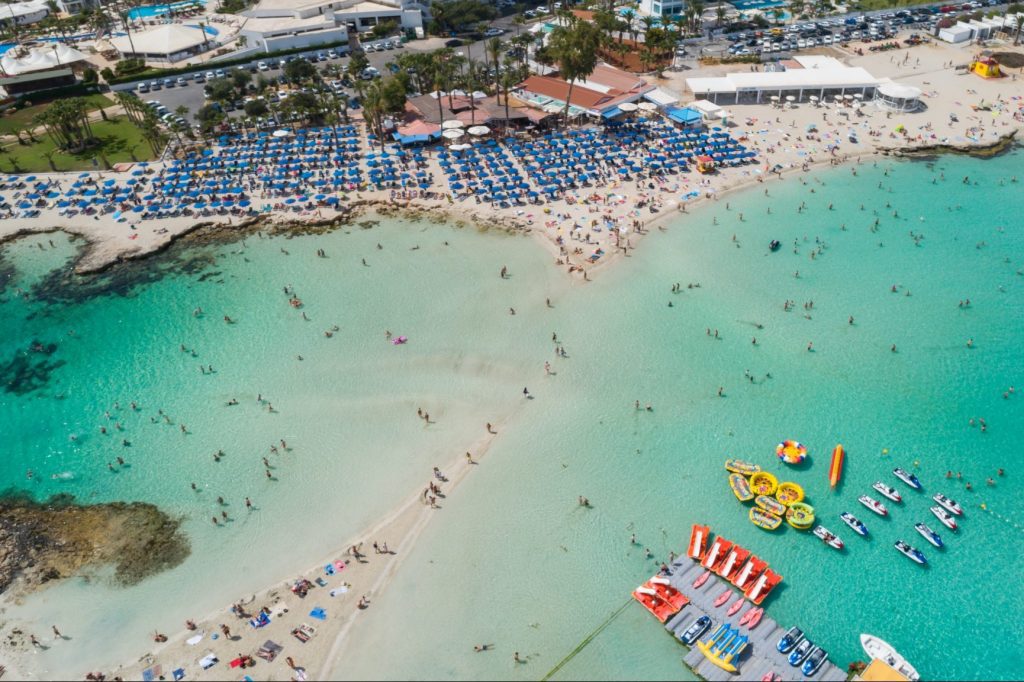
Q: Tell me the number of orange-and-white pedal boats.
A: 7